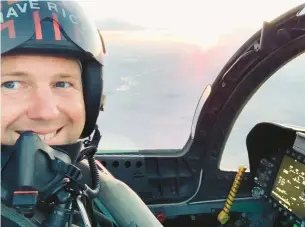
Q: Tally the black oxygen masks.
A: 1